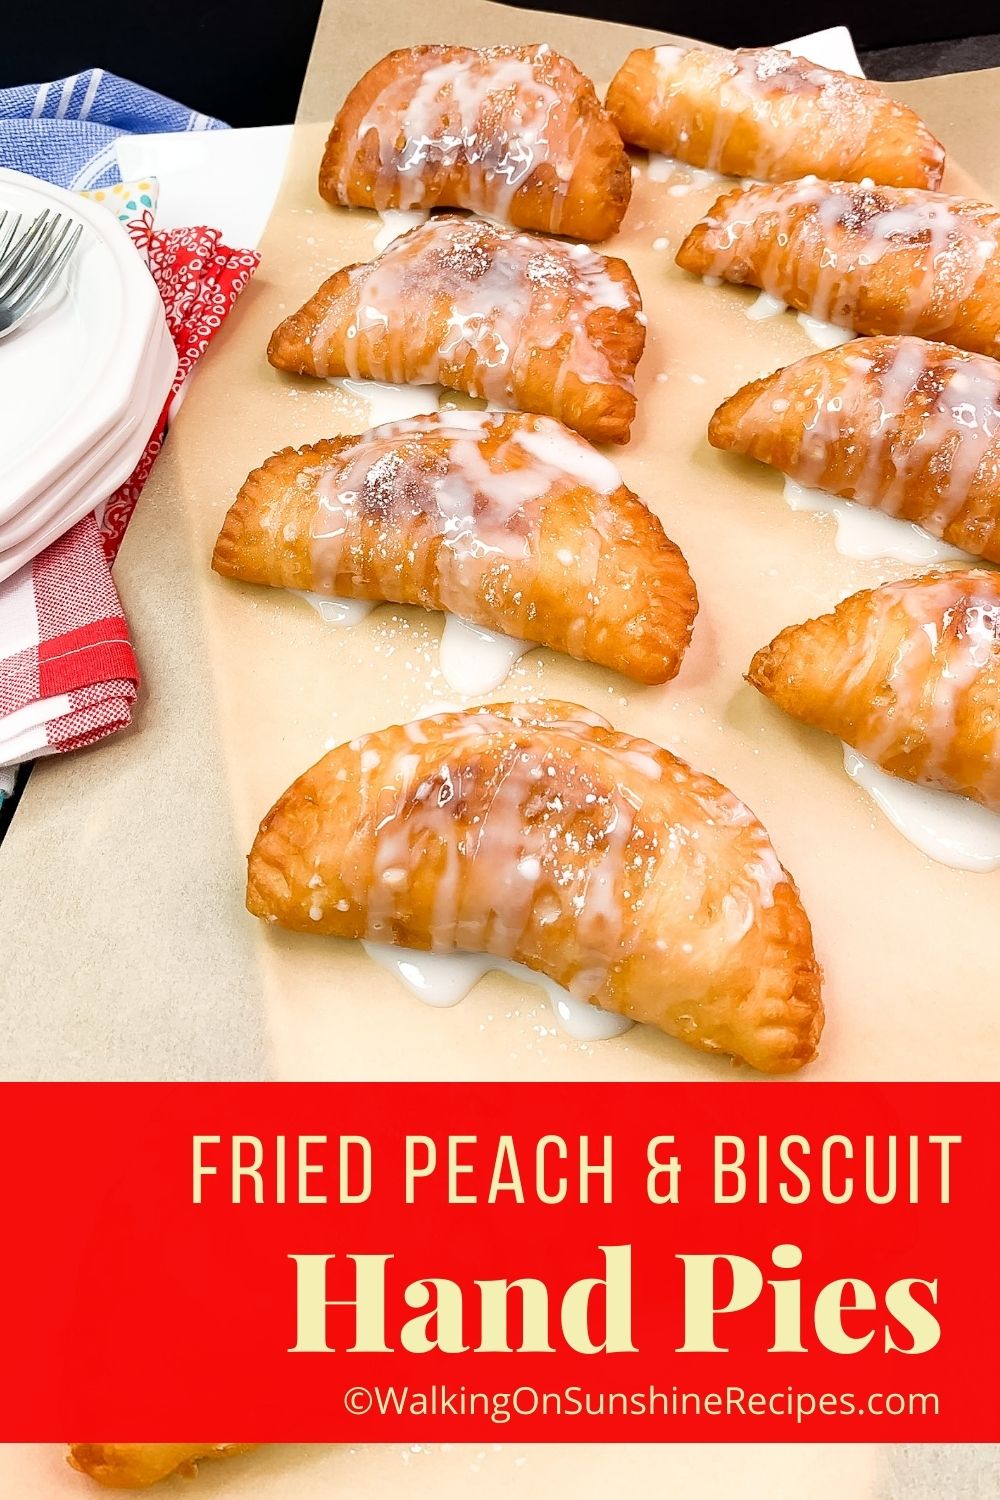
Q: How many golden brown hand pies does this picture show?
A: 8